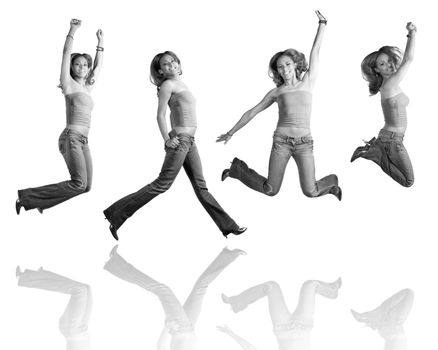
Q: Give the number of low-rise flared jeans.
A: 4